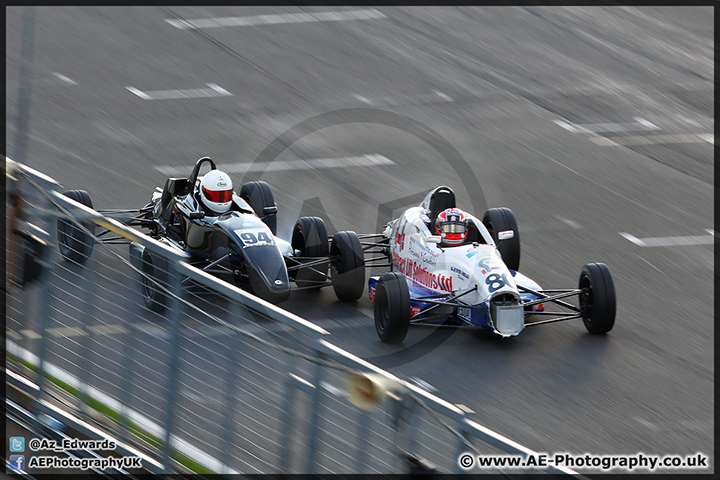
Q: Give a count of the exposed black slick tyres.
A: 8